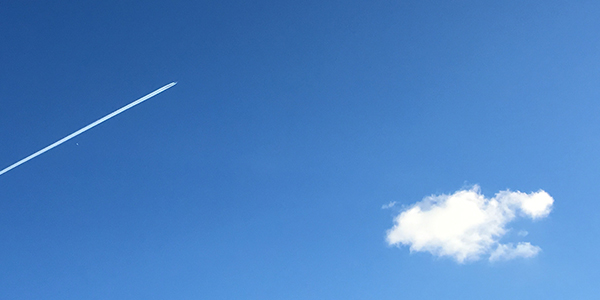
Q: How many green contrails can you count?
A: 0